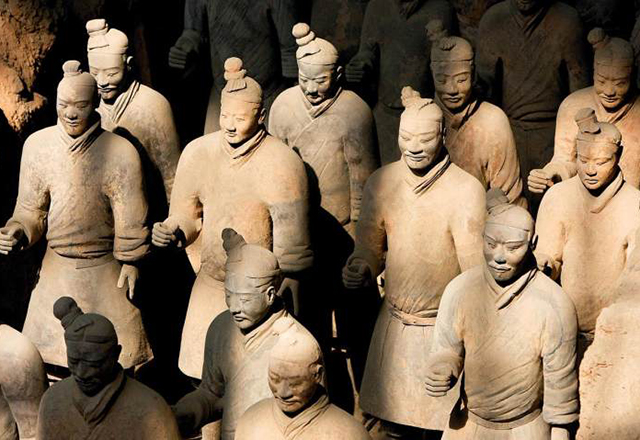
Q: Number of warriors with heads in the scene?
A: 12